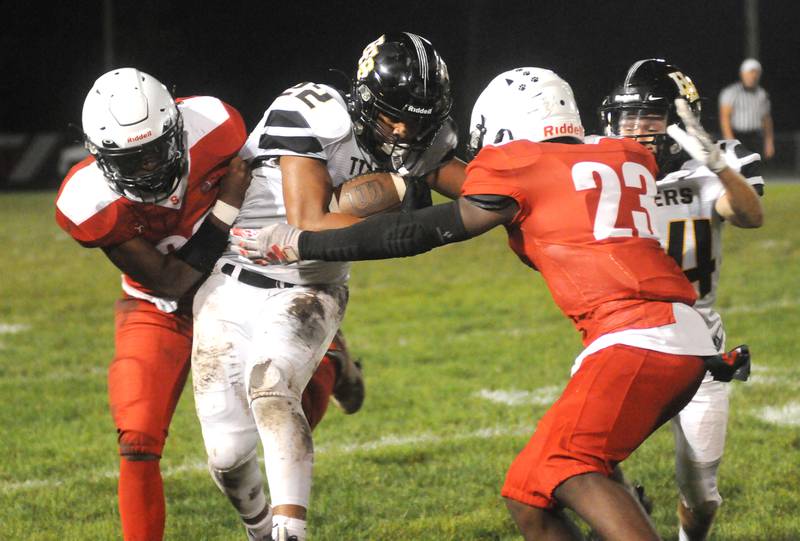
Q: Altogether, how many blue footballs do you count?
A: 0